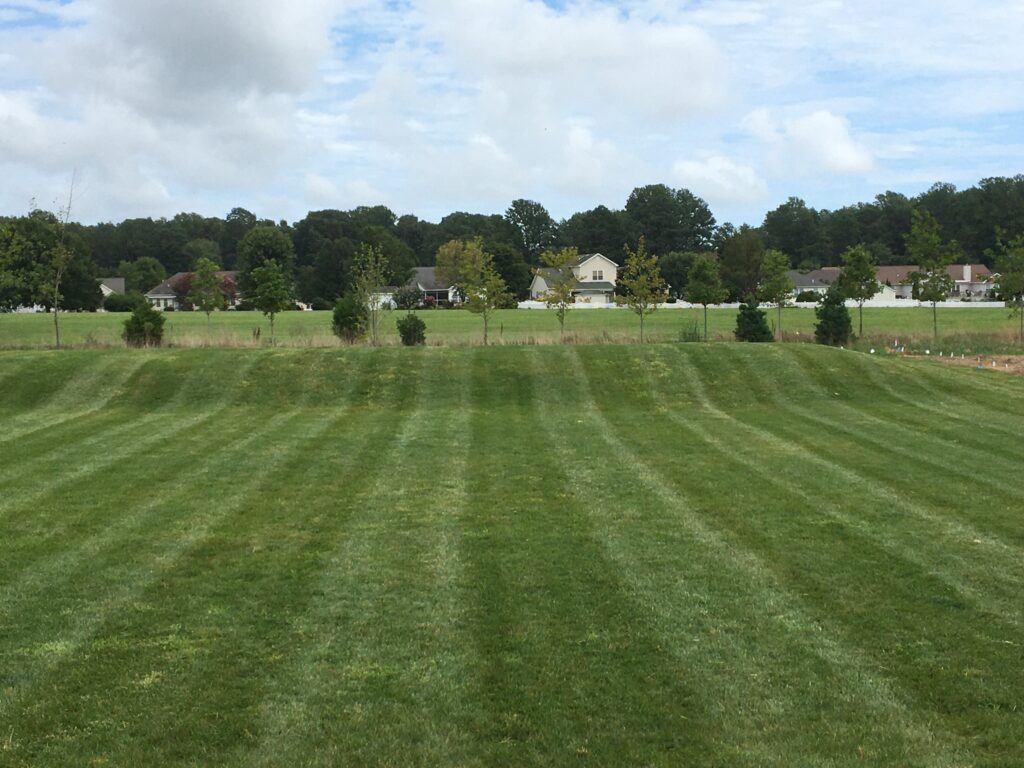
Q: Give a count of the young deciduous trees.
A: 12